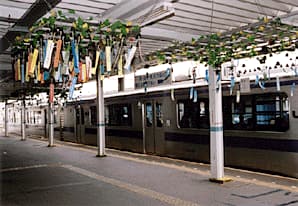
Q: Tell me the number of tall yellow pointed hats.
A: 0